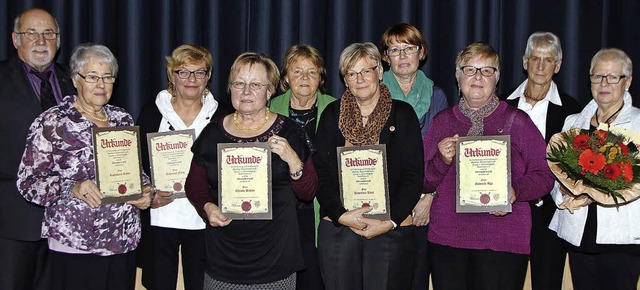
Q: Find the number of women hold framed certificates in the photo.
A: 5